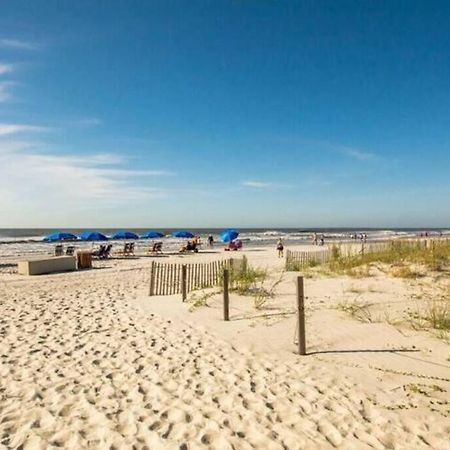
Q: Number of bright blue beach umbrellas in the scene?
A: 6